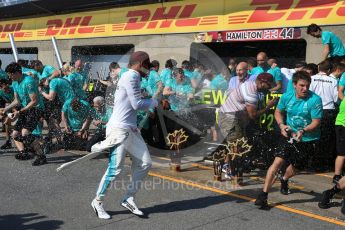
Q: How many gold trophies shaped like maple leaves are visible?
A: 3